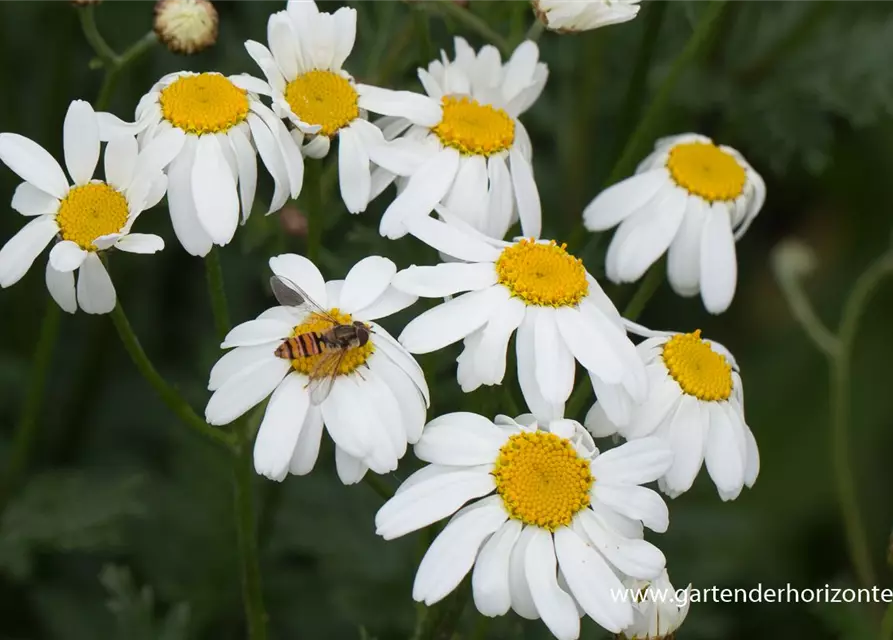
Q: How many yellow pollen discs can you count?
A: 9